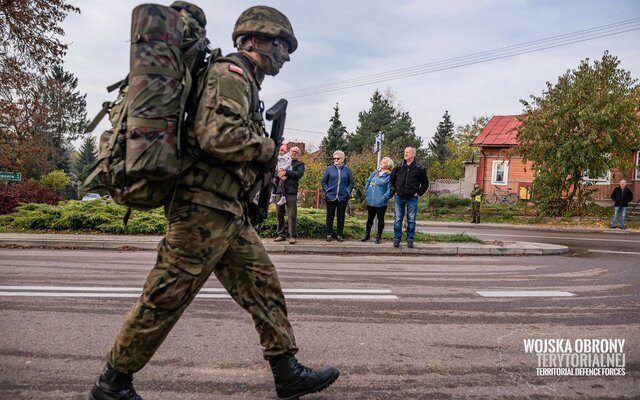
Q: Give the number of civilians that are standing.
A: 5